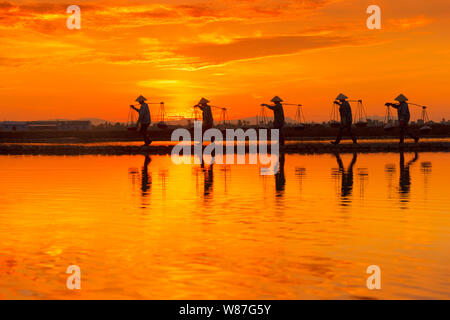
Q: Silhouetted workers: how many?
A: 5